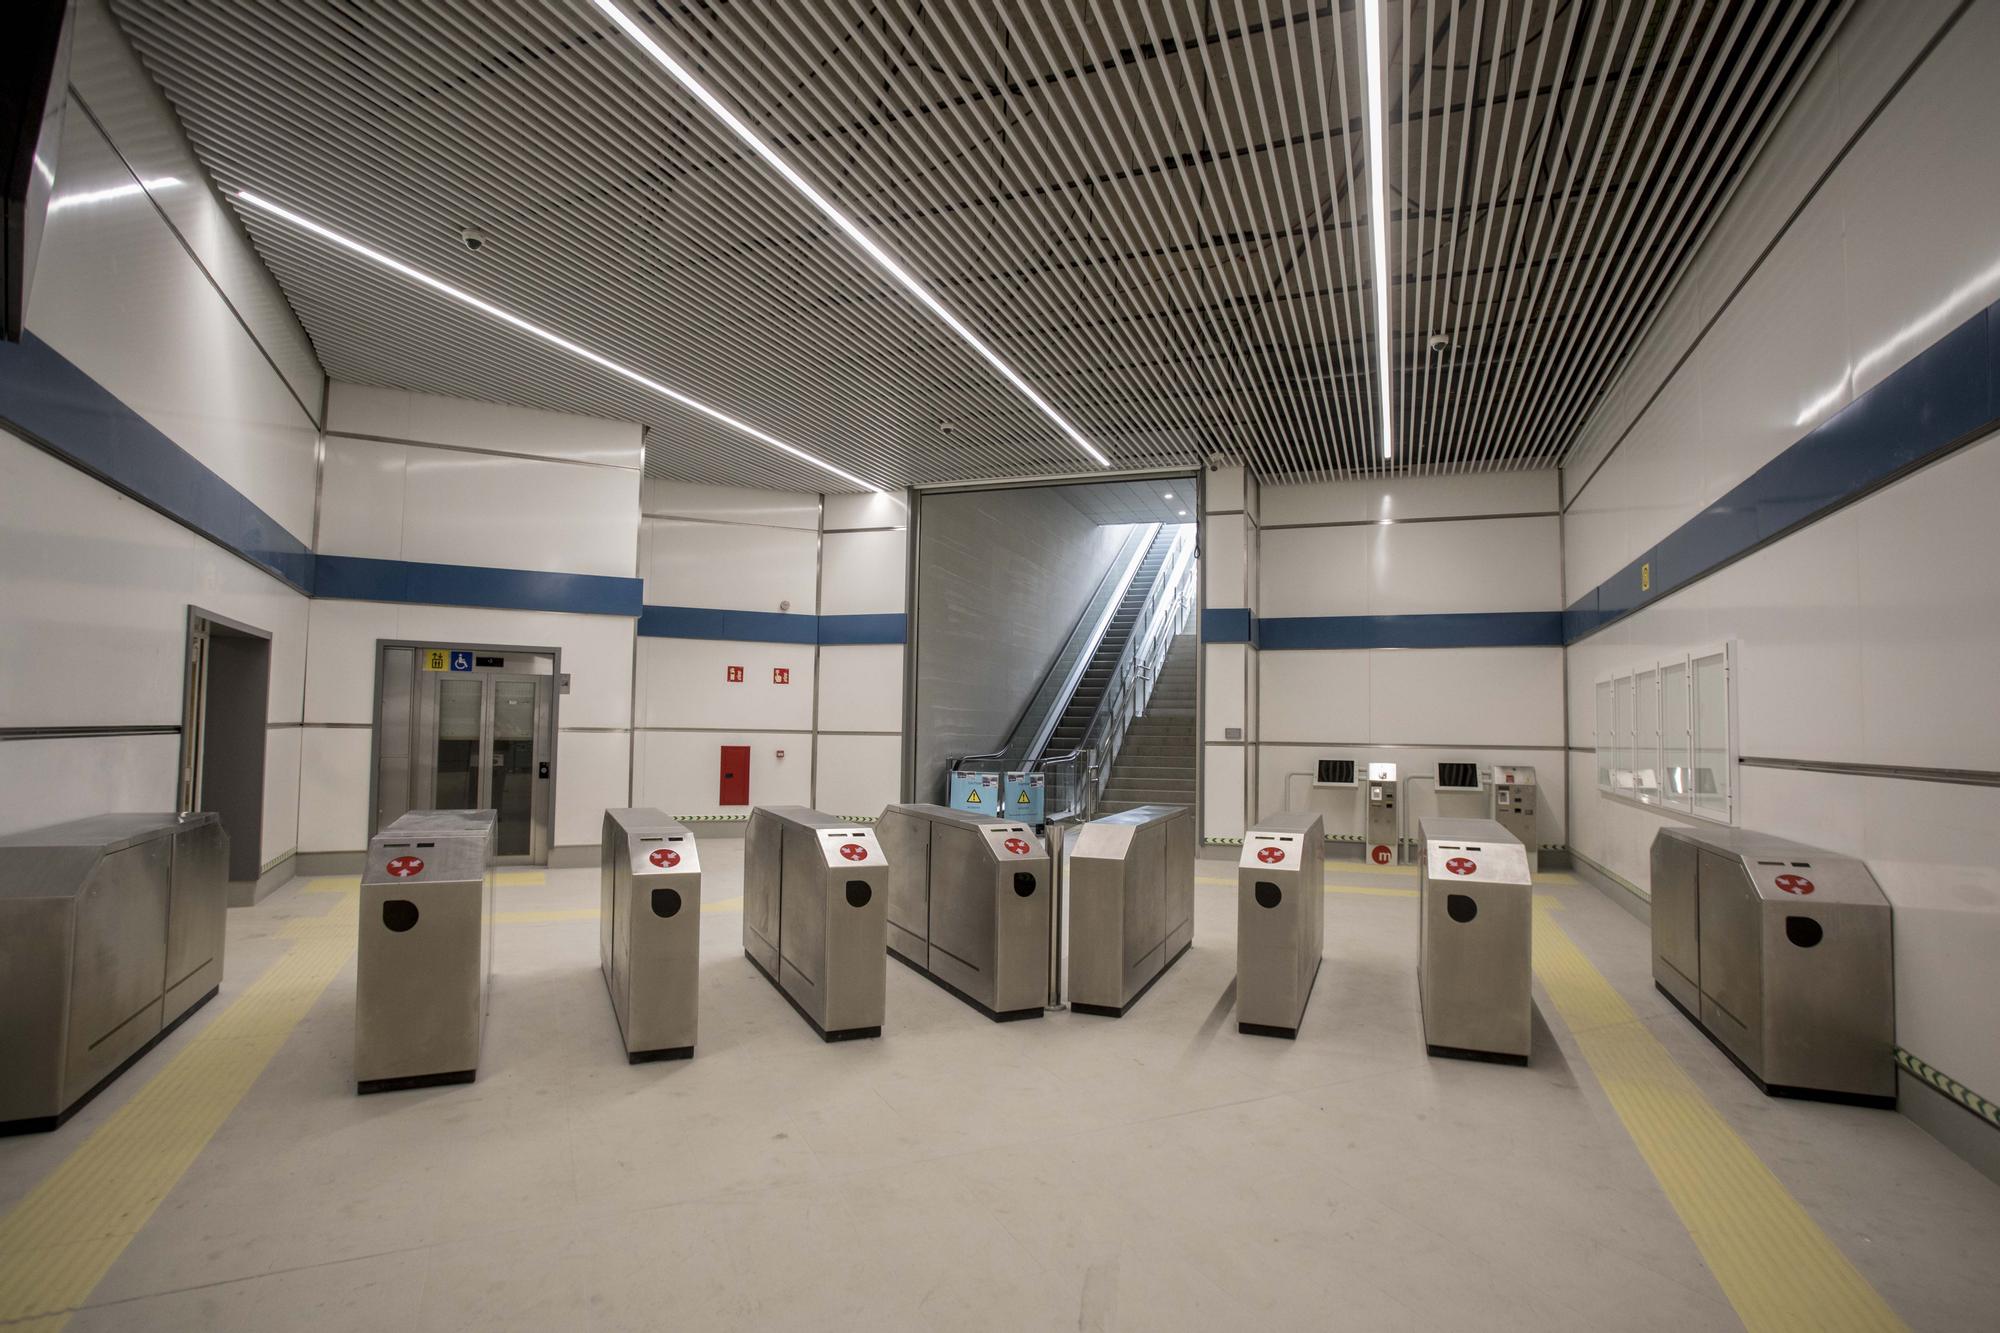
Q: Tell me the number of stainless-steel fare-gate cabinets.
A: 9